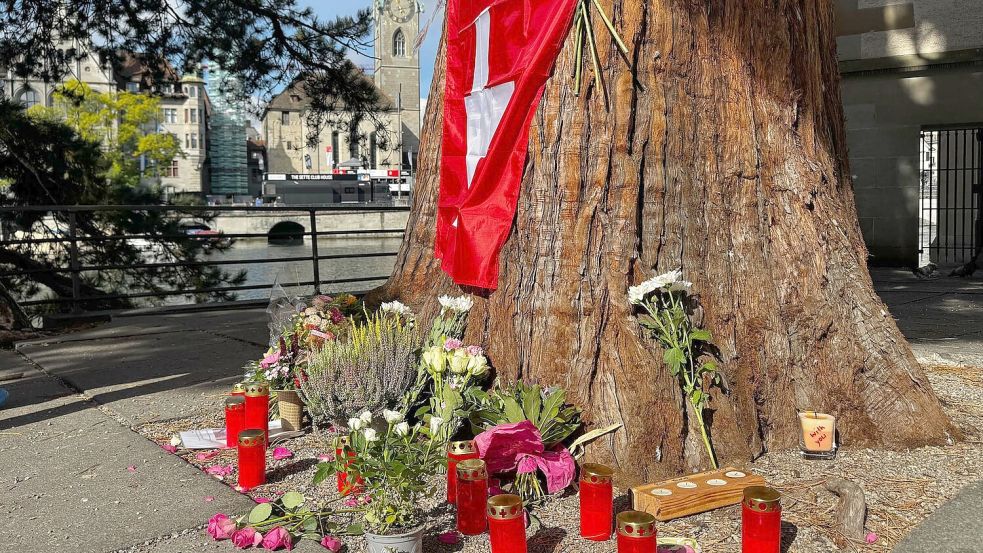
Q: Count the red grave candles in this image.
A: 11